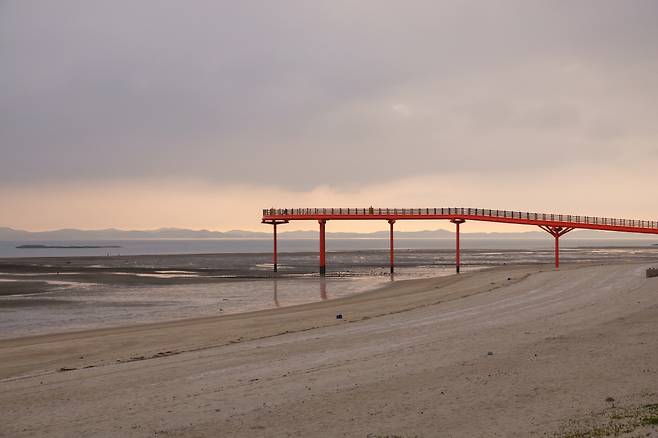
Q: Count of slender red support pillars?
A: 5